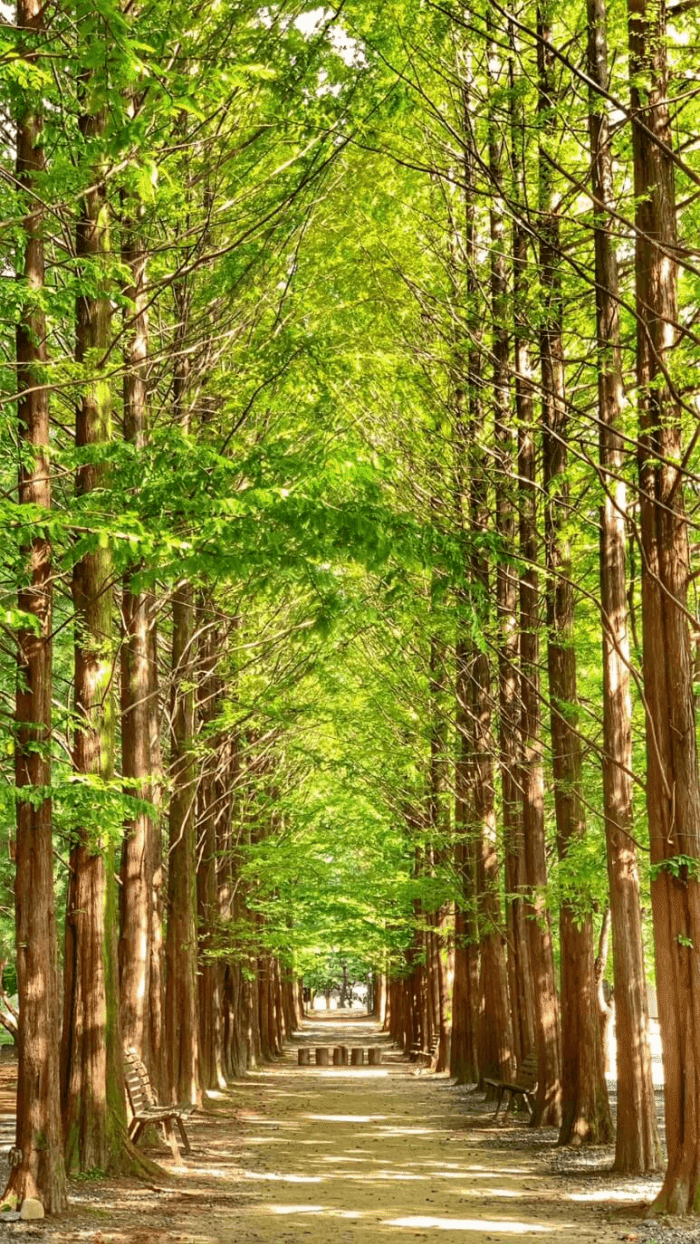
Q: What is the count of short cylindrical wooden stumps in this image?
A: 5